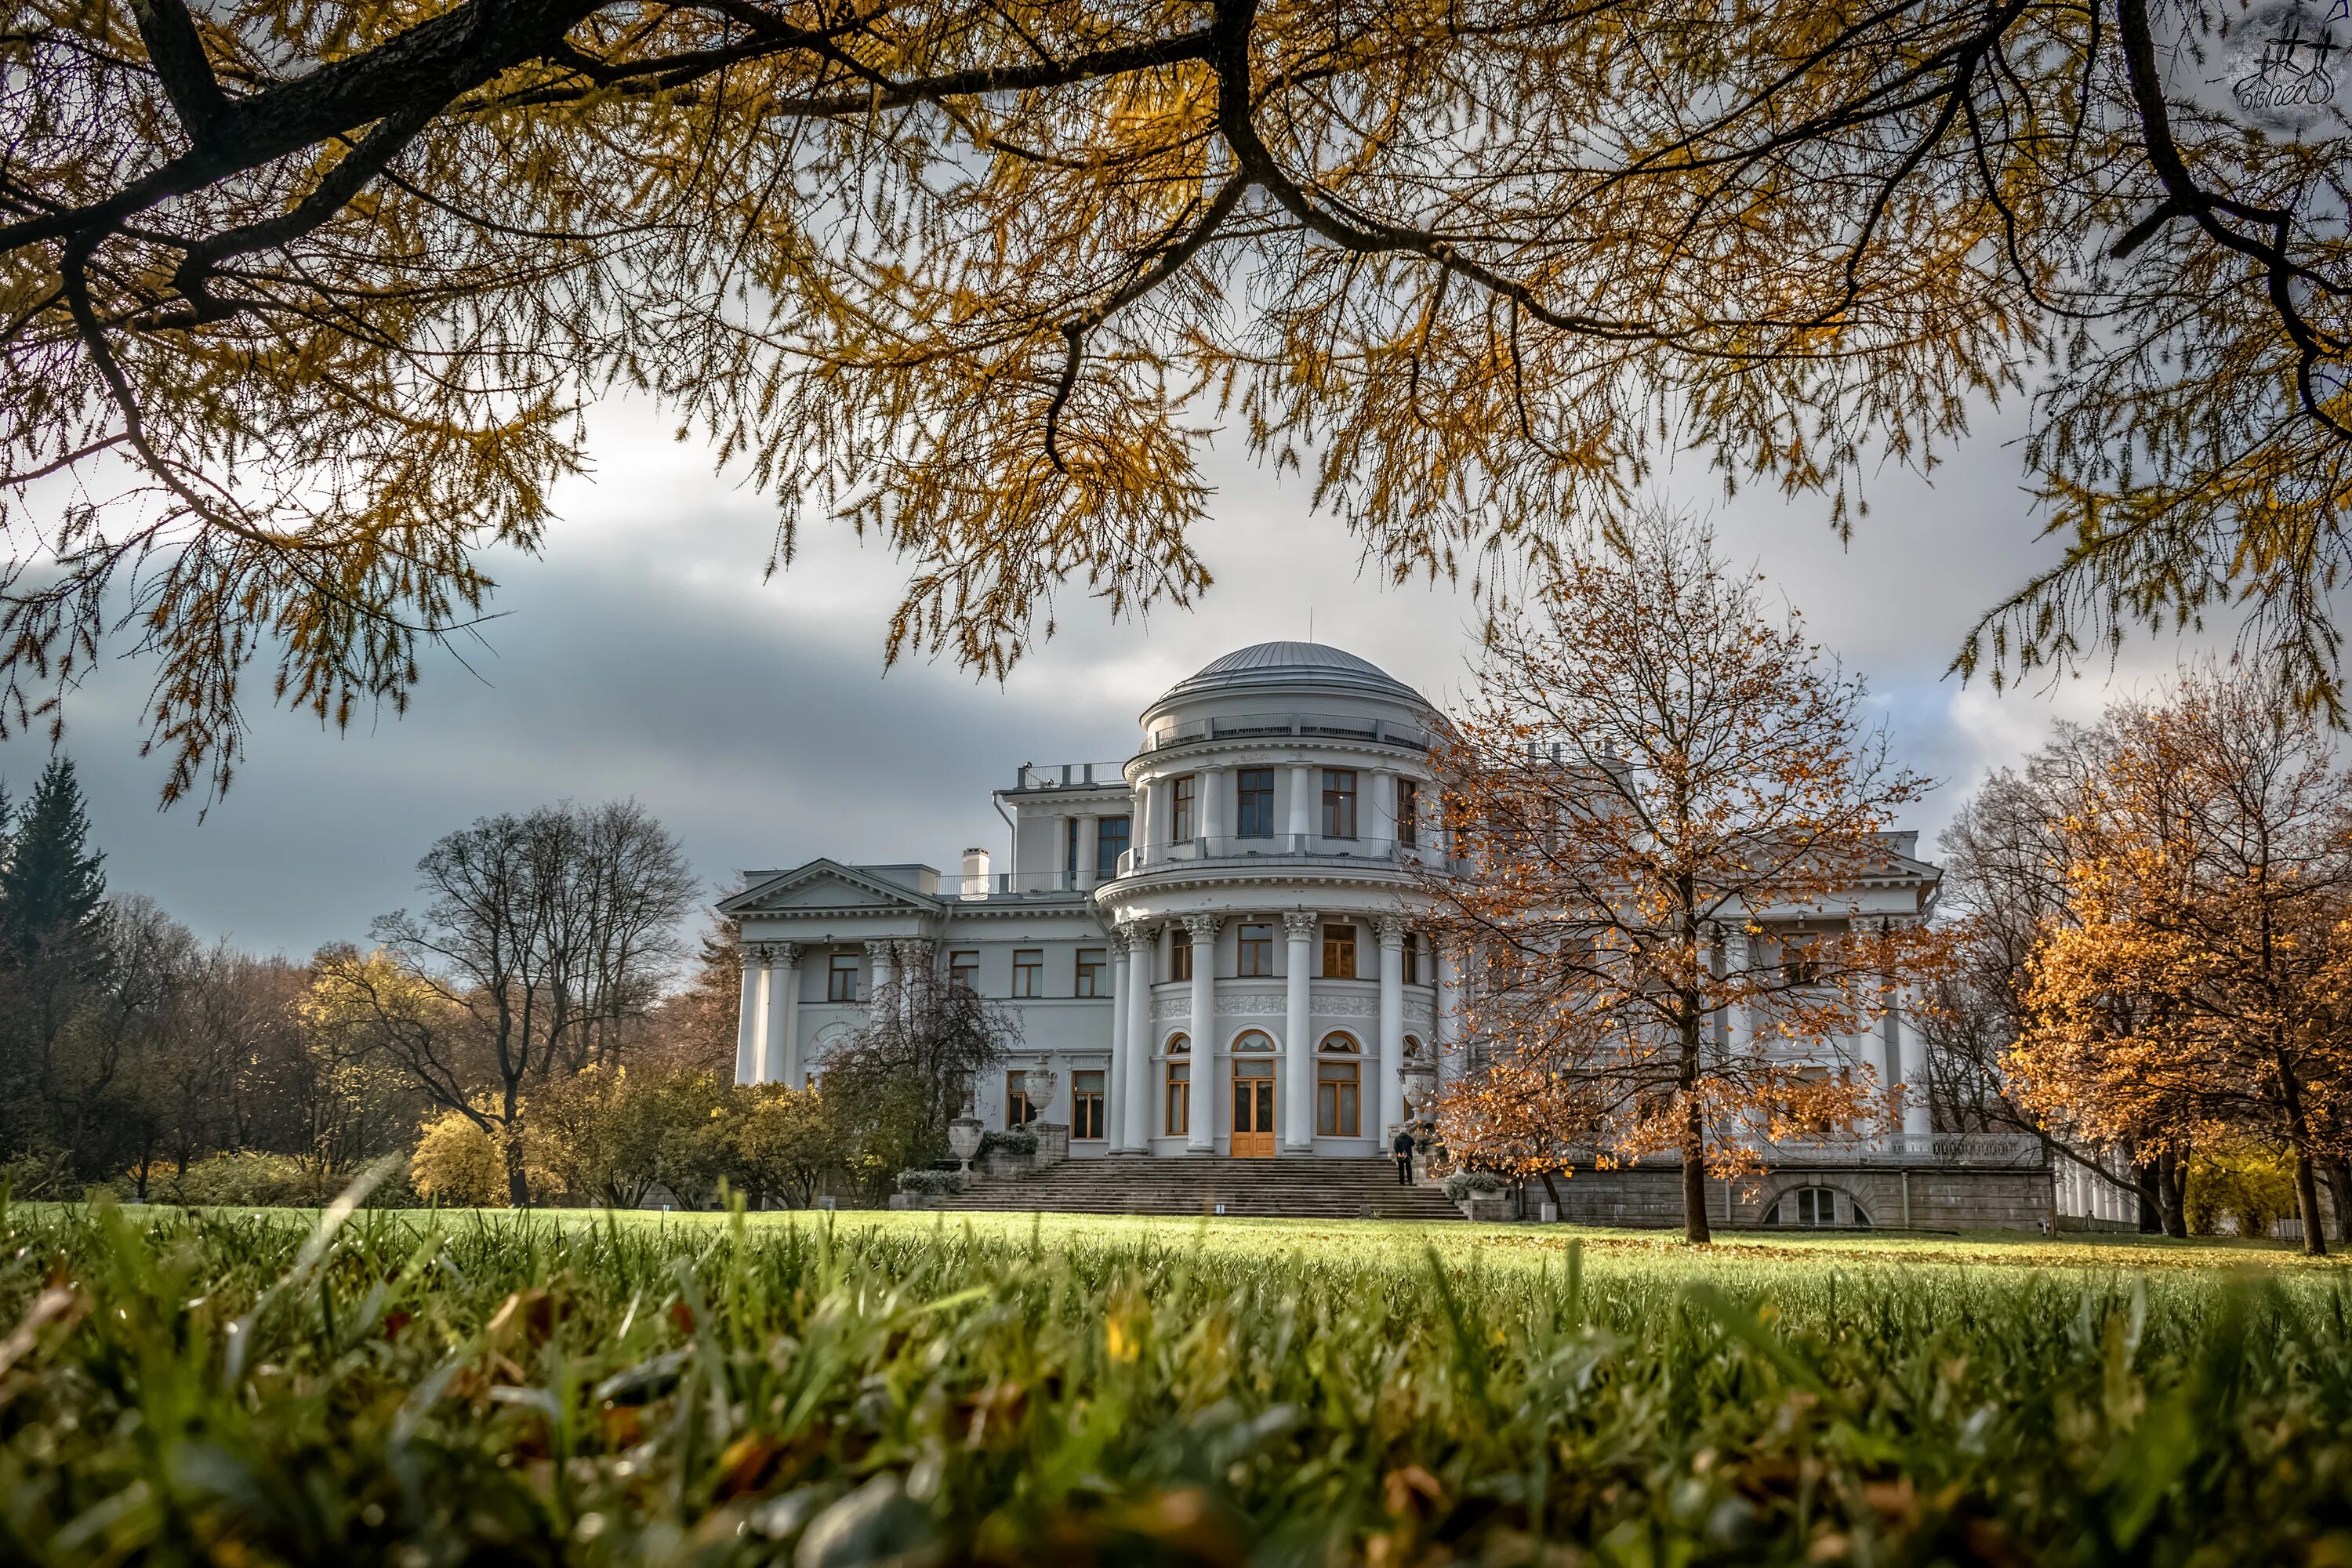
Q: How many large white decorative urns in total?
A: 3